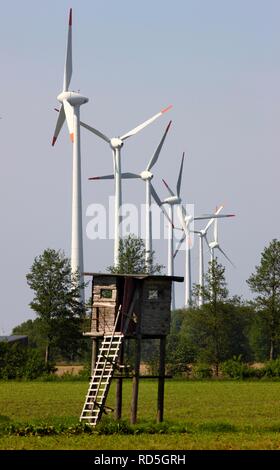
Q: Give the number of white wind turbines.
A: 7